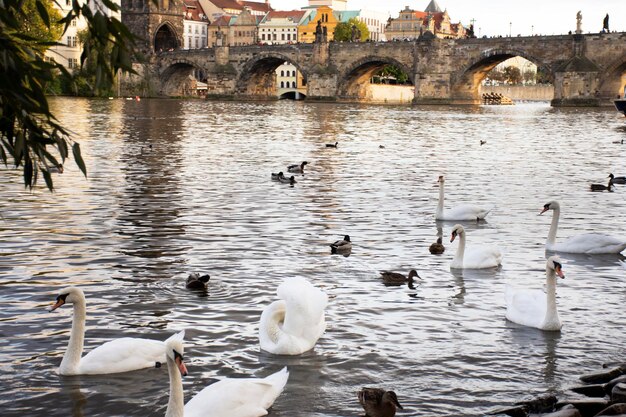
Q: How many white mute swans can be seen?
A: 7